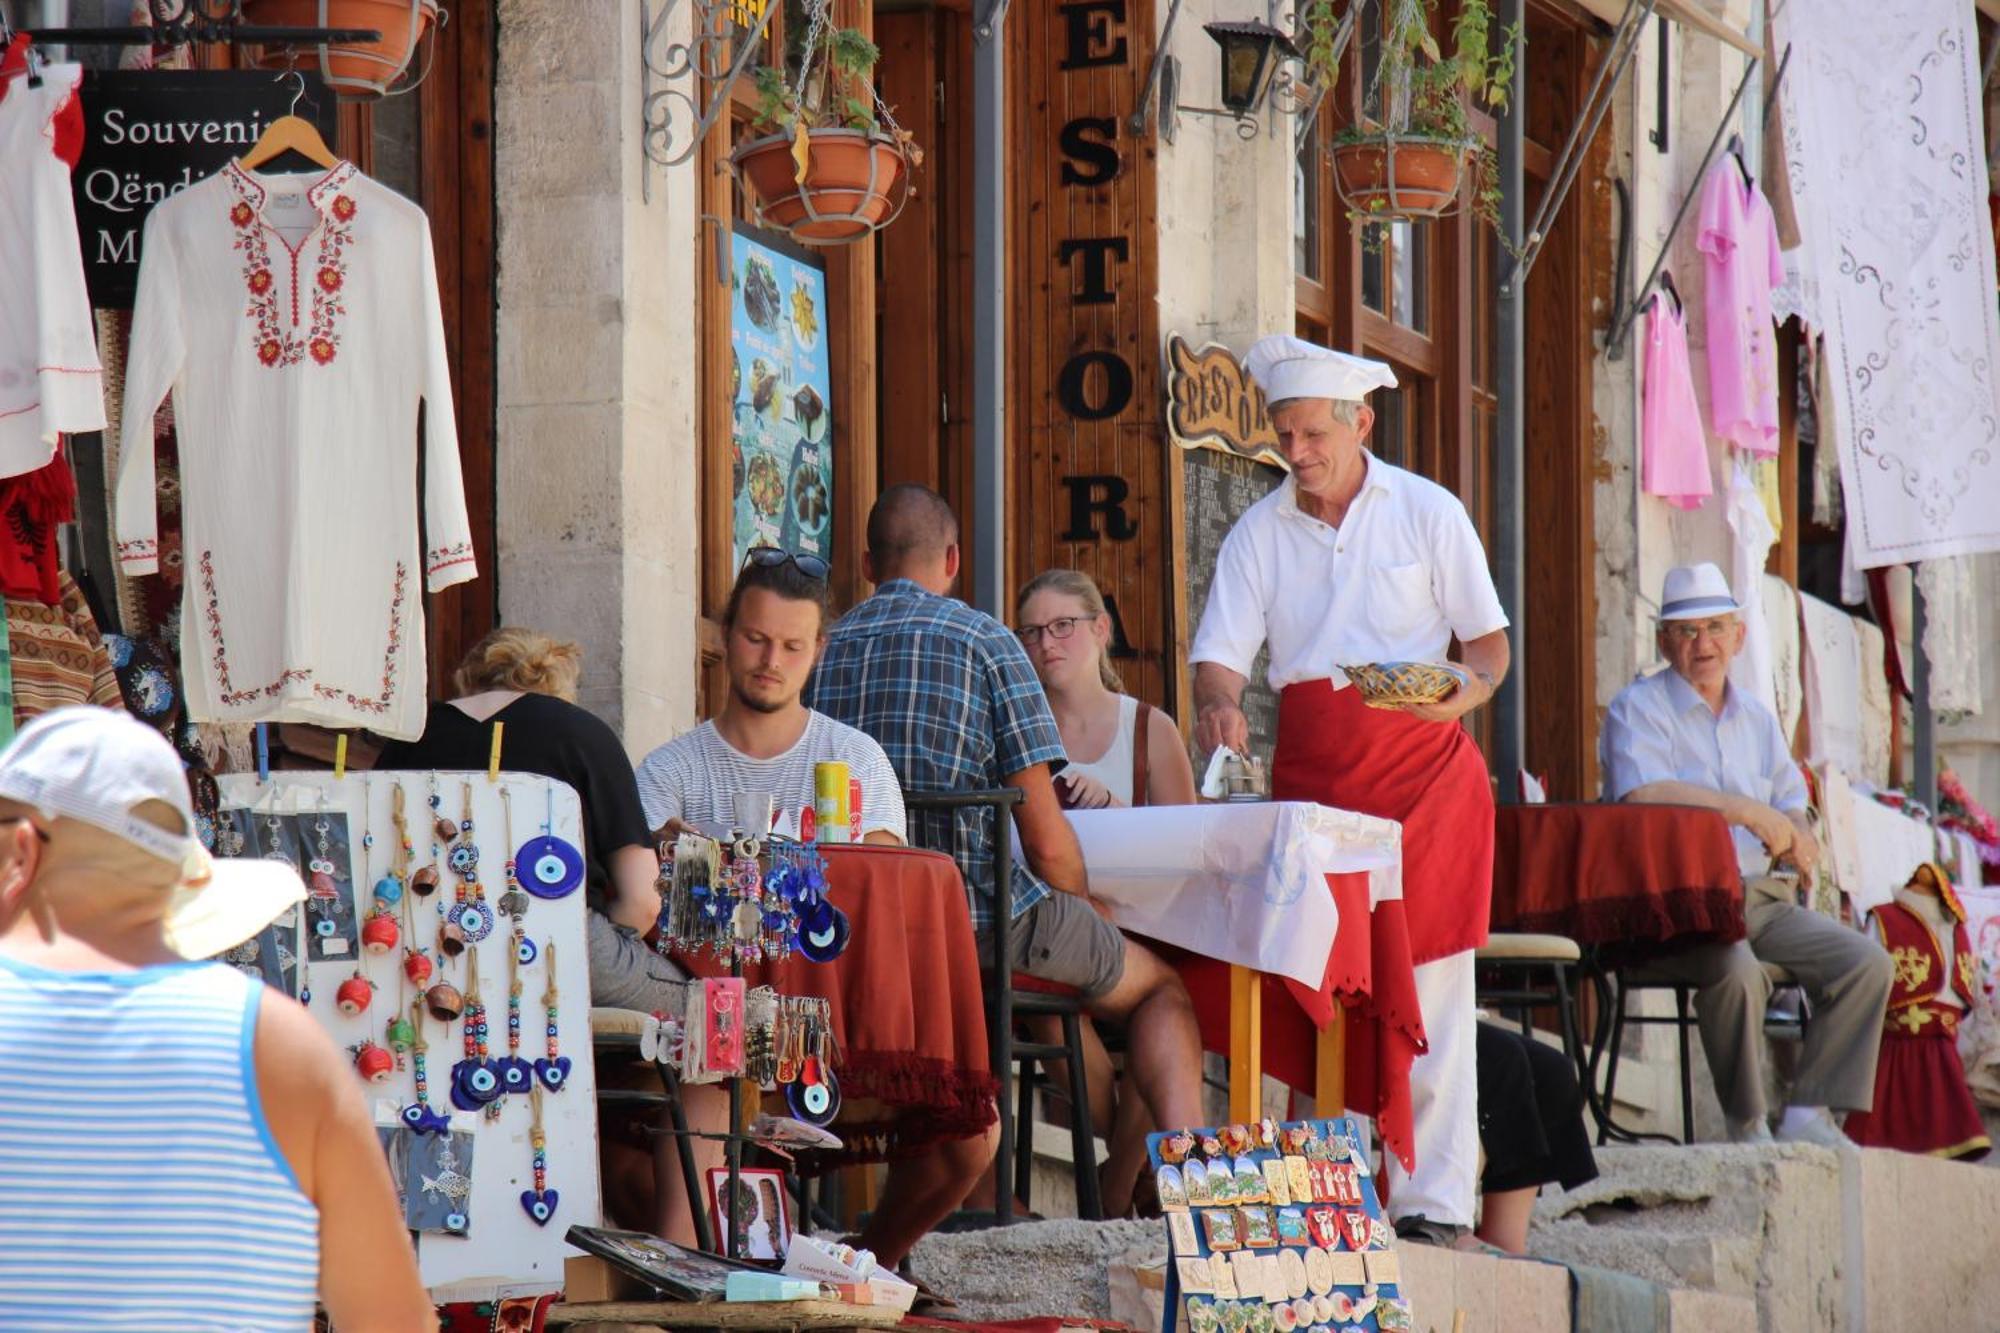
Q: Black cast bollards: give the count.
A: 0